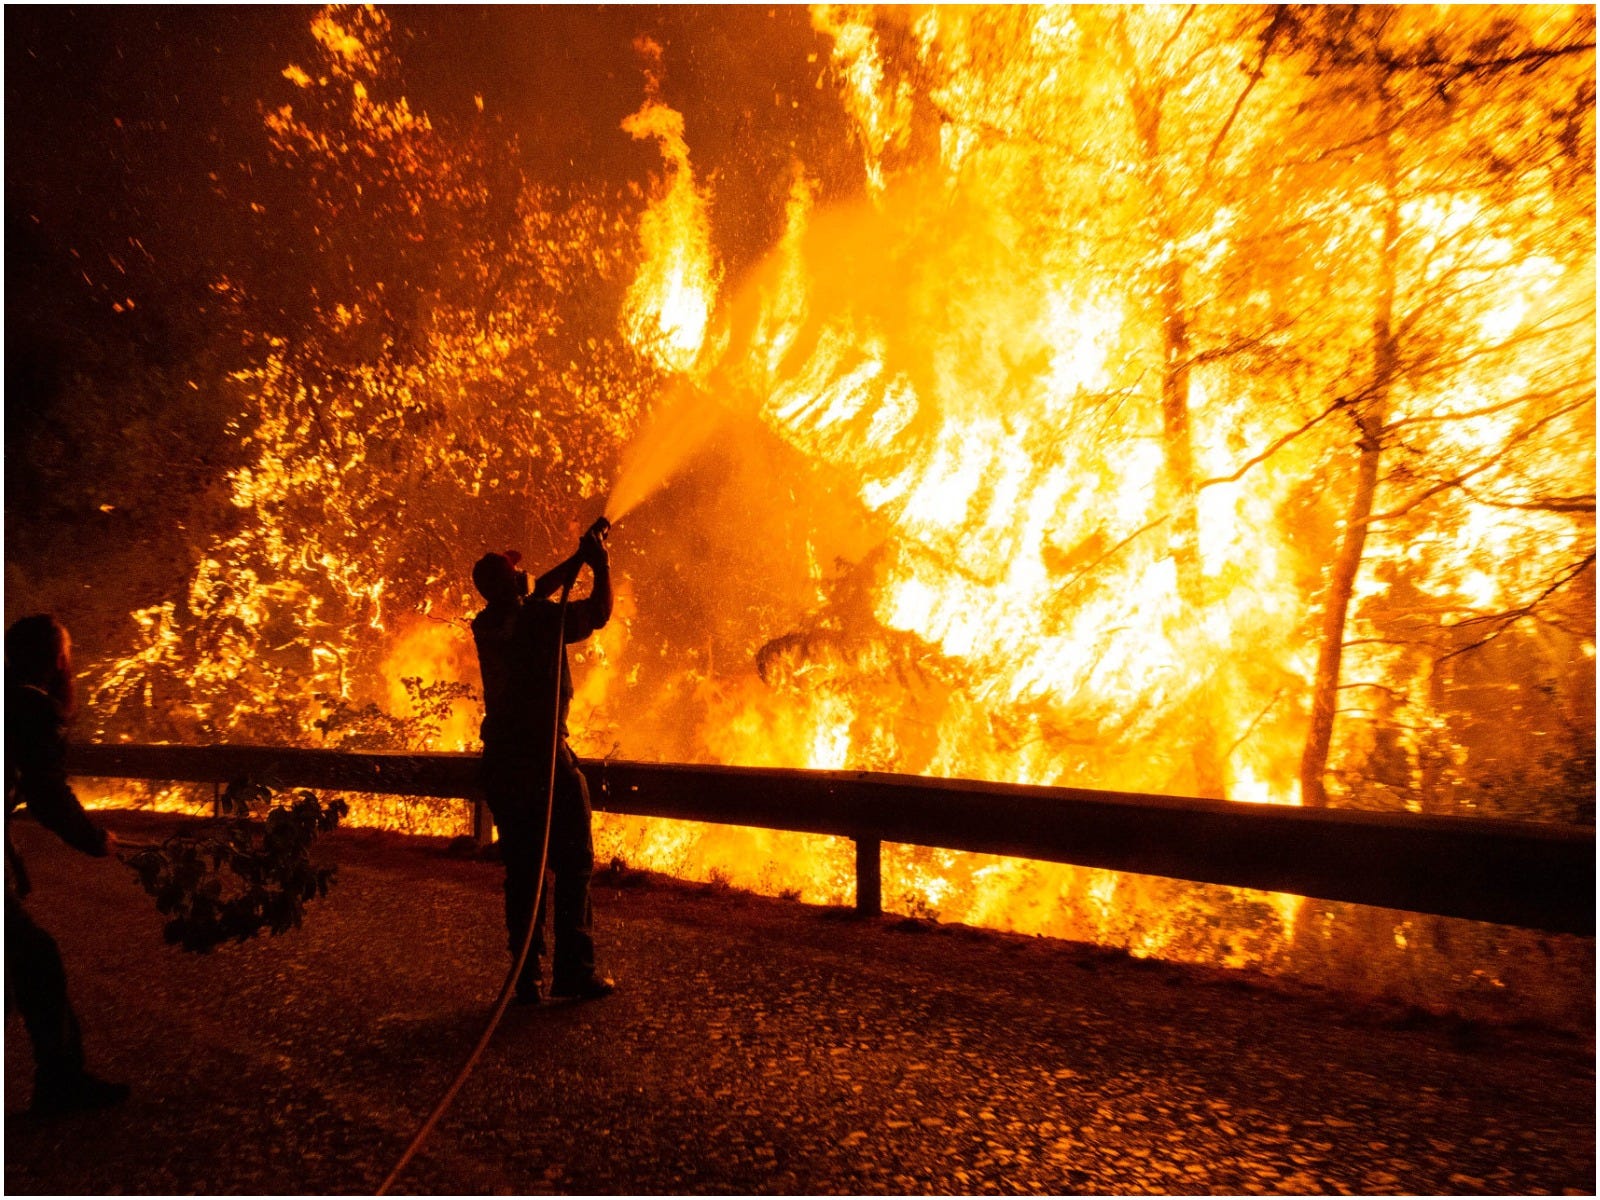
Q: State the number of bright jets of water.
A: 1